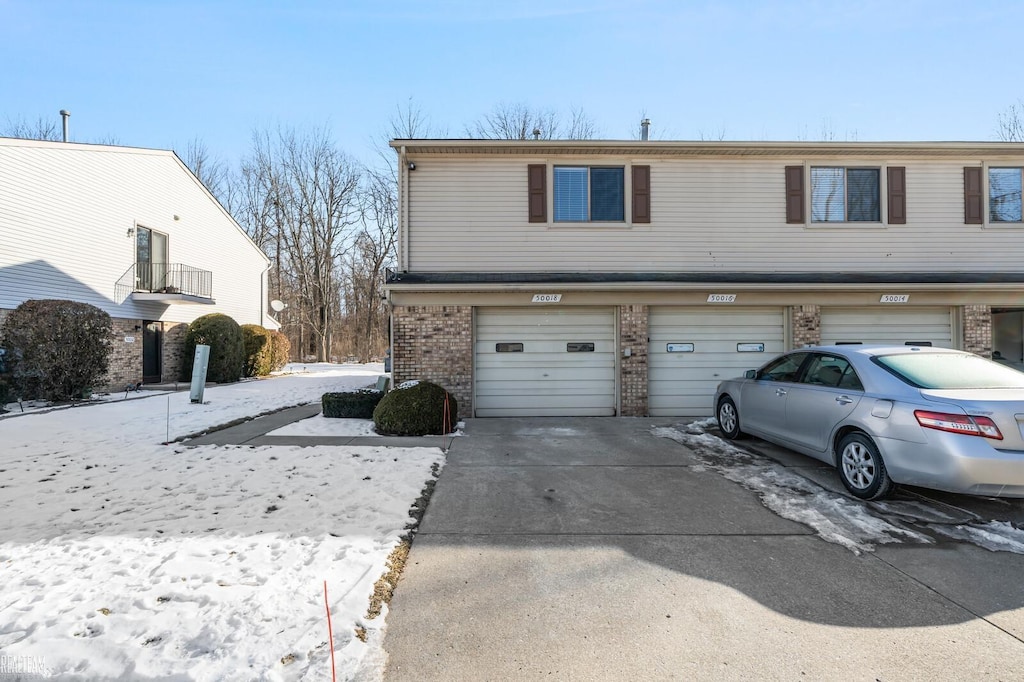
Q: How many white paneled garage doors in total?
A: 3